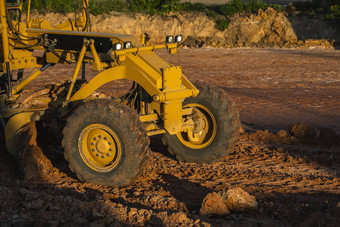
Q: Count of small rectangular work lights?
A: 4